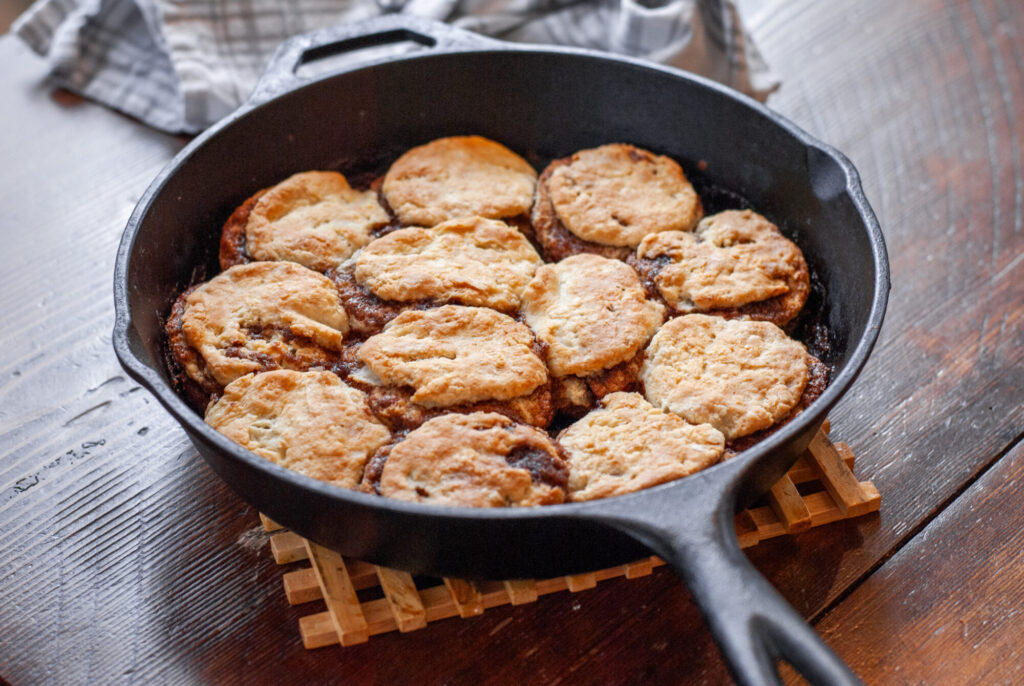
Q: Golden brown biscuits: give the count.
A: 12